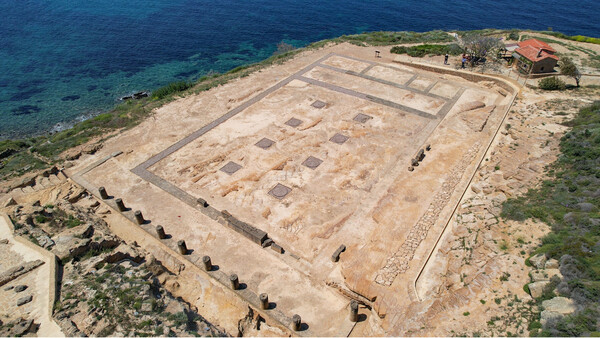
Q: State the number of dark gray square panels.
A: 8